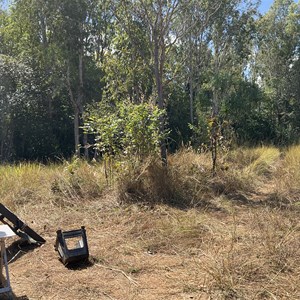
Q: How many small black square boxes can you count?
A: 1